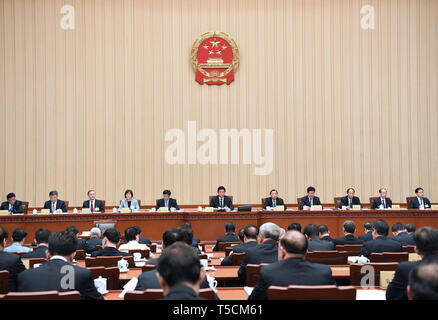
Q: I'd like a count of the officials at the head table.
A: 11